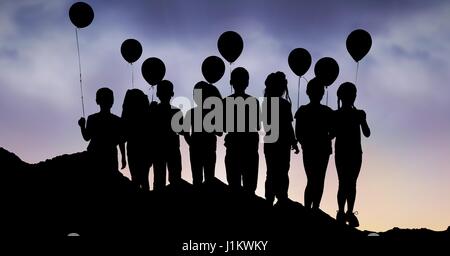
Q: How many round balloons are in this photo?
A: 8